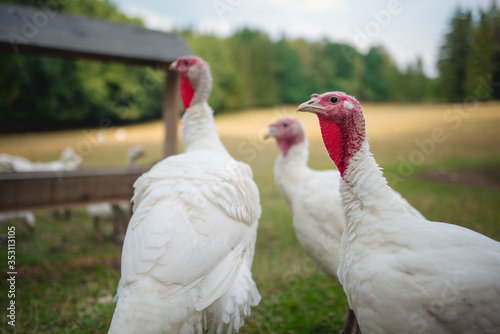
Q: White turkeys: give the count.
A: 3